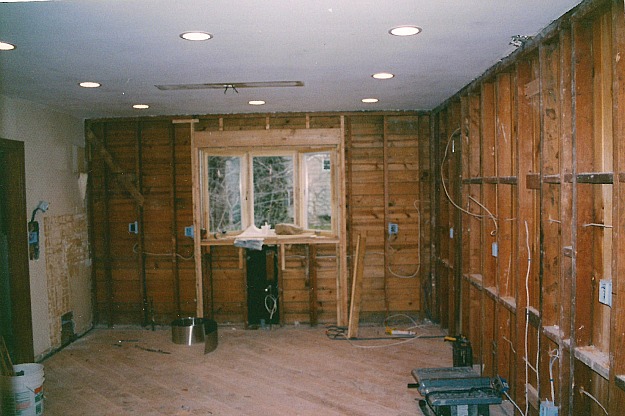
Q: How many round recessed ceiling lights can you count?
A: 8